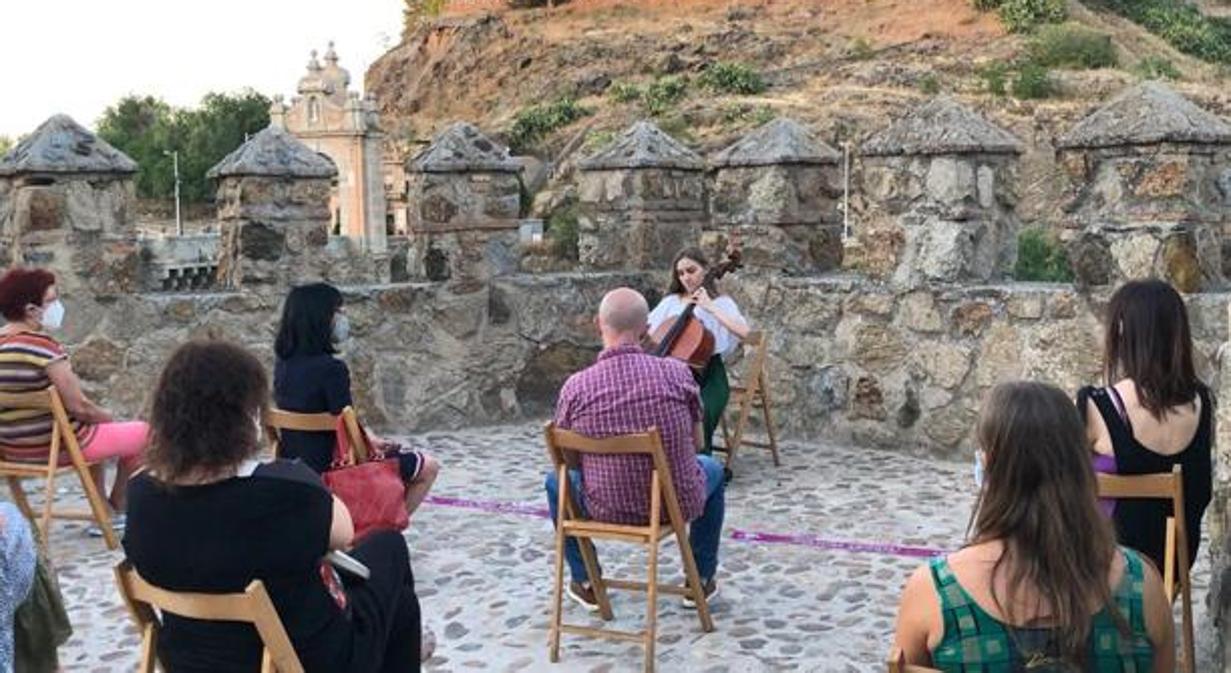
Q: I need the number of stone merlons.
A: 7